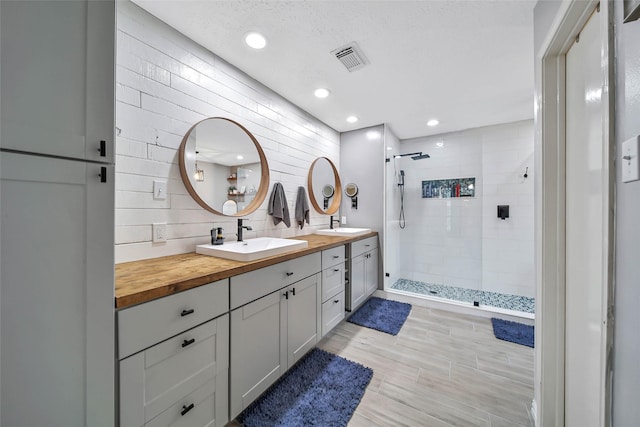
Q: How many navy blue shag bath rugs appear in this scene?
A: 3